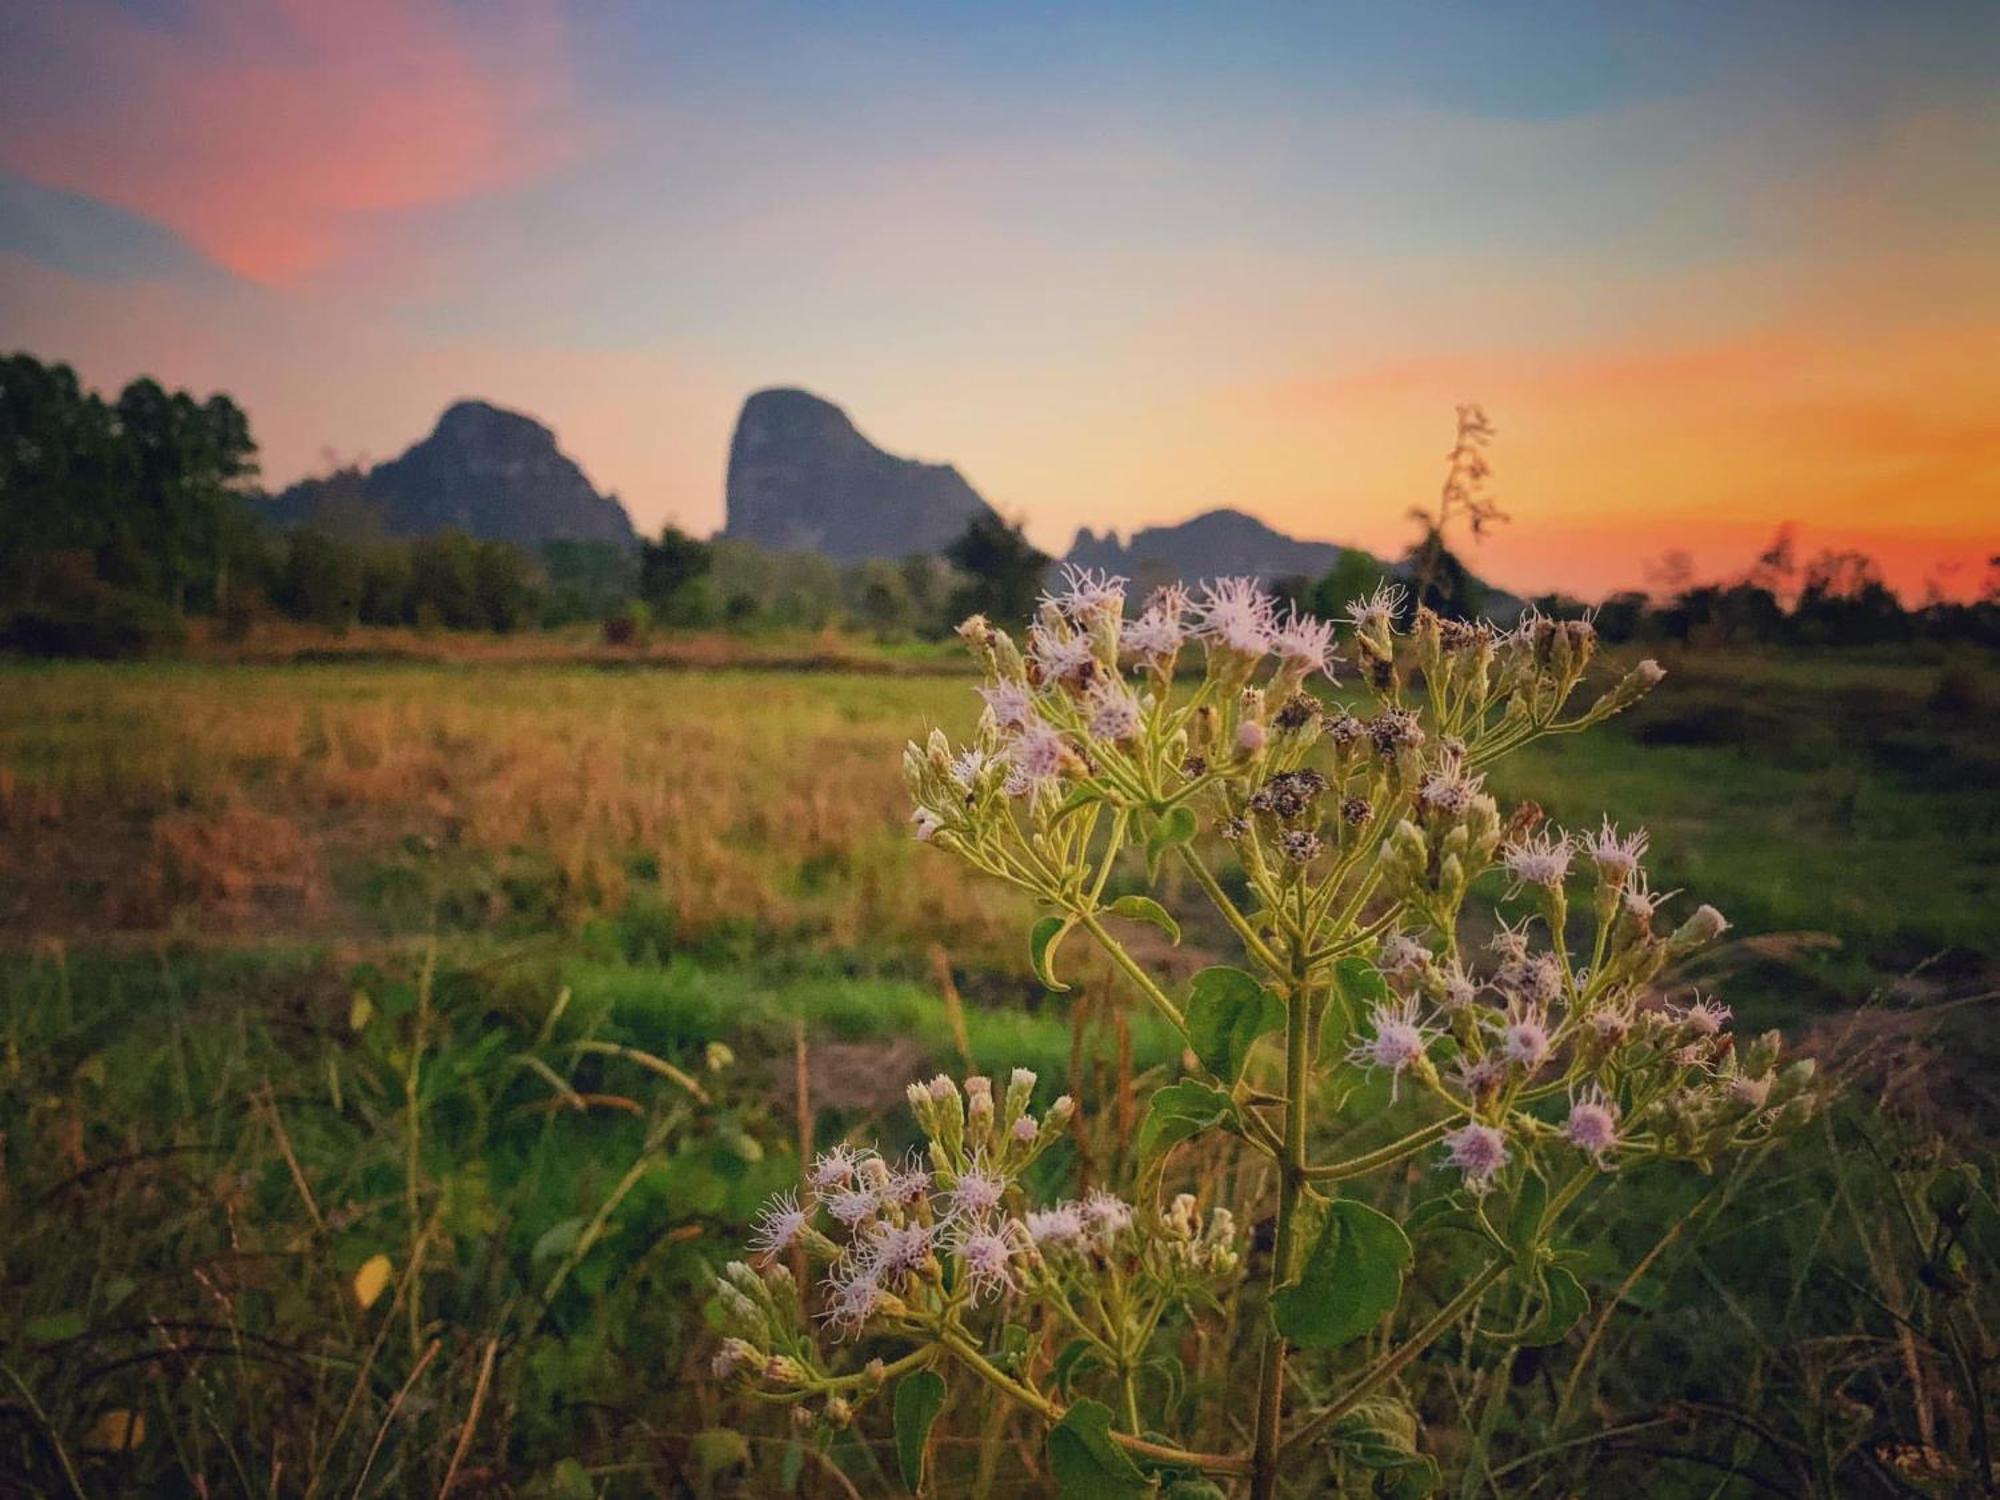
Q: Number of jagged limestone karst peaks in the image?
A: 3